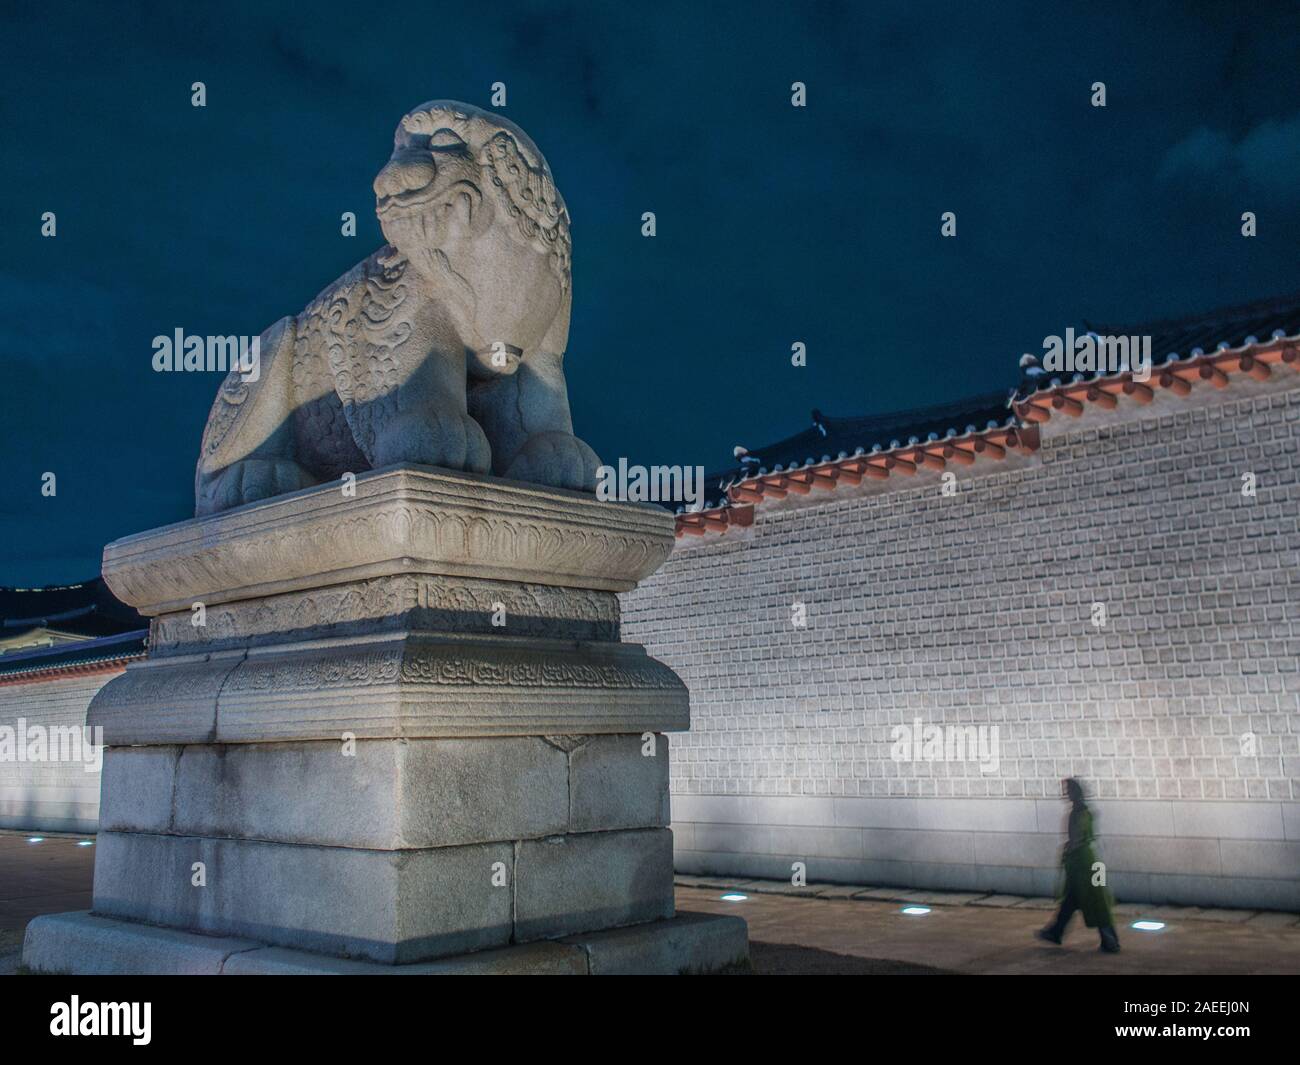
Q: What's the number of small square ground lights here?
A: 5